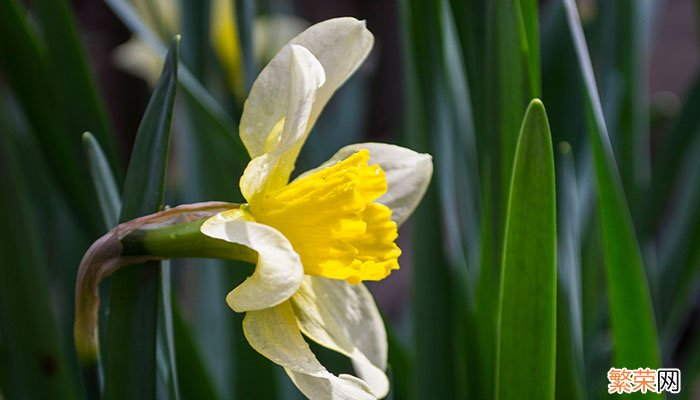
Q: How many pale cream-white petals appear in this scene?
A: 6